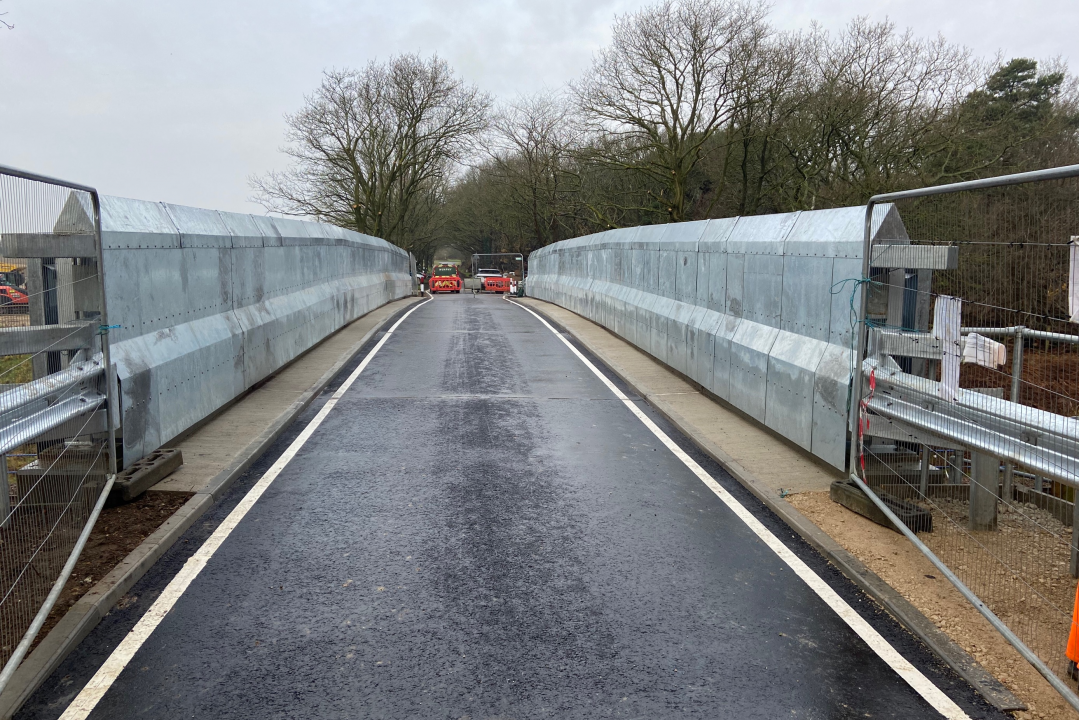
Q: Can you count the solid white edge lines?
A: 2